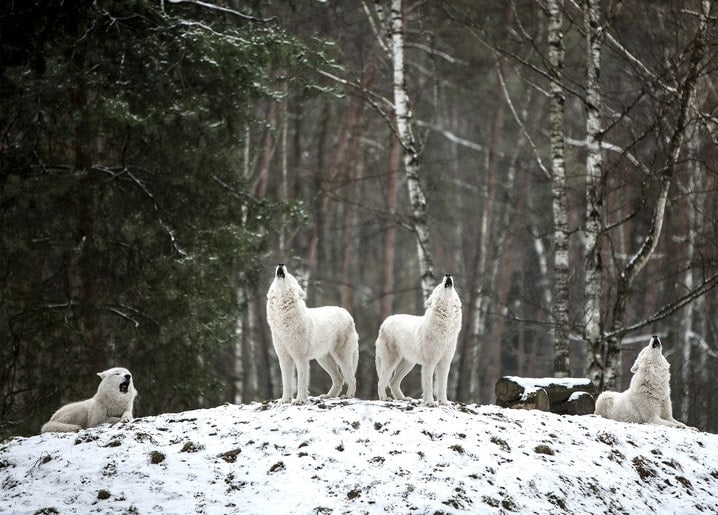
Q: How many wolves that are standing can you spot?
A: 2